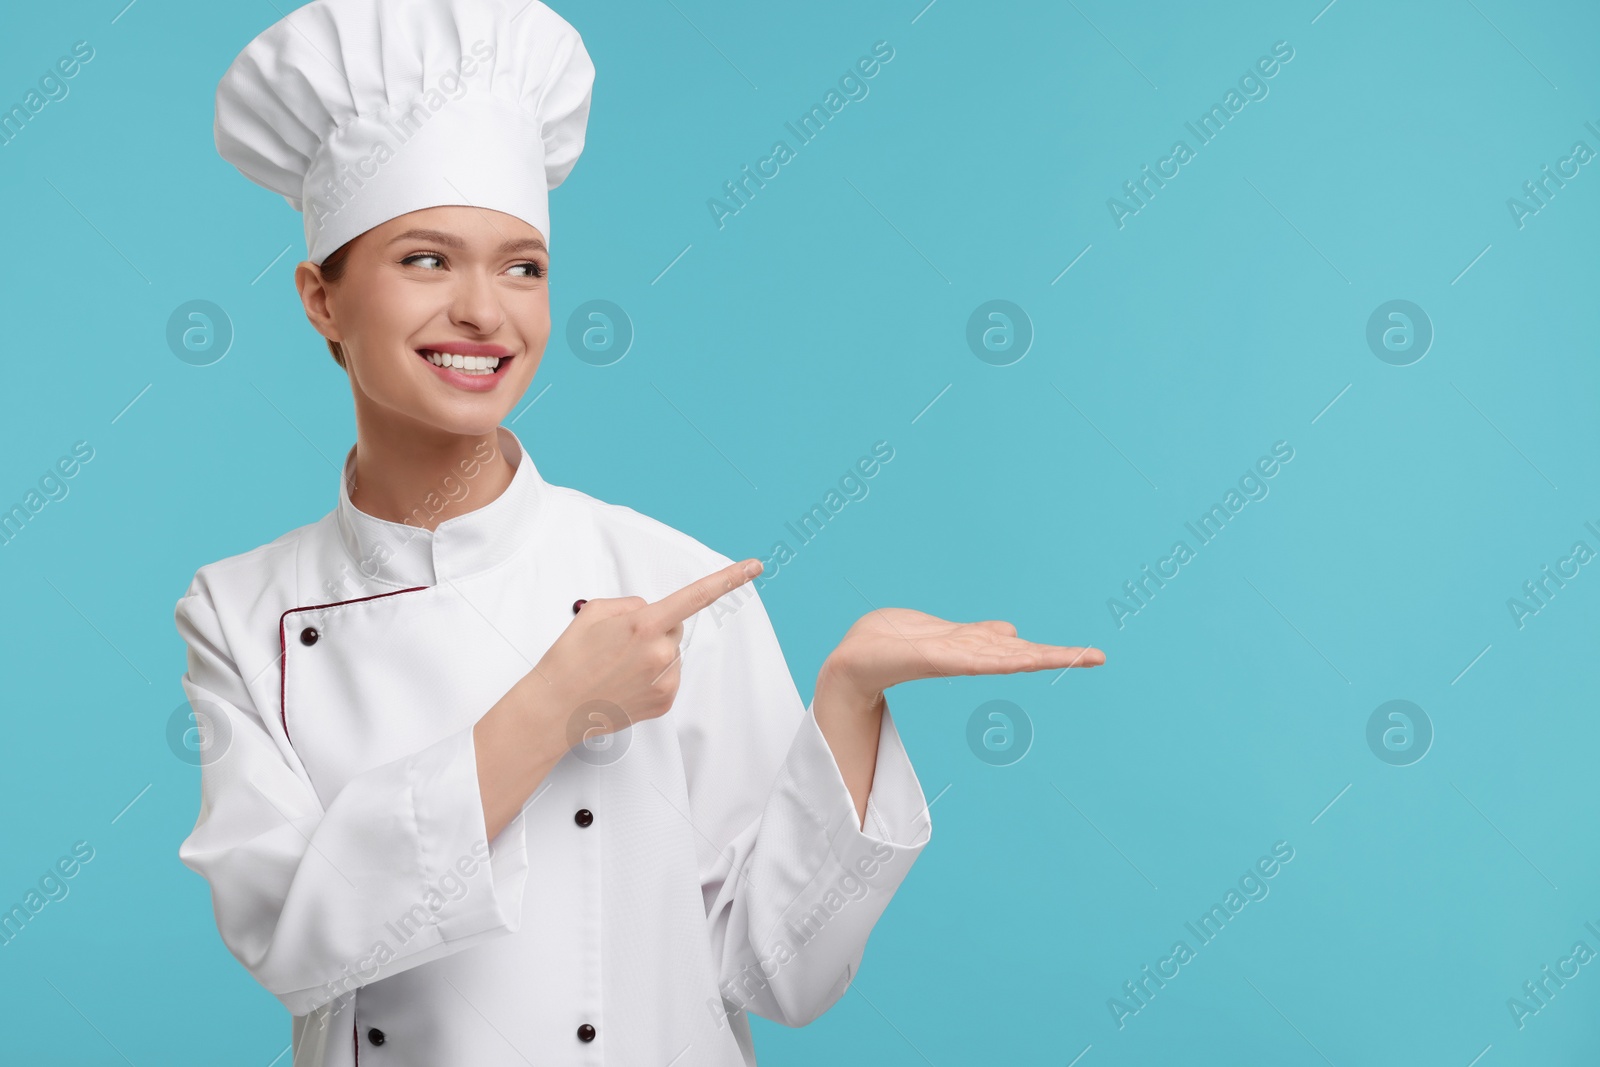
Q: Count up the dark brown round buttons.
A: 5